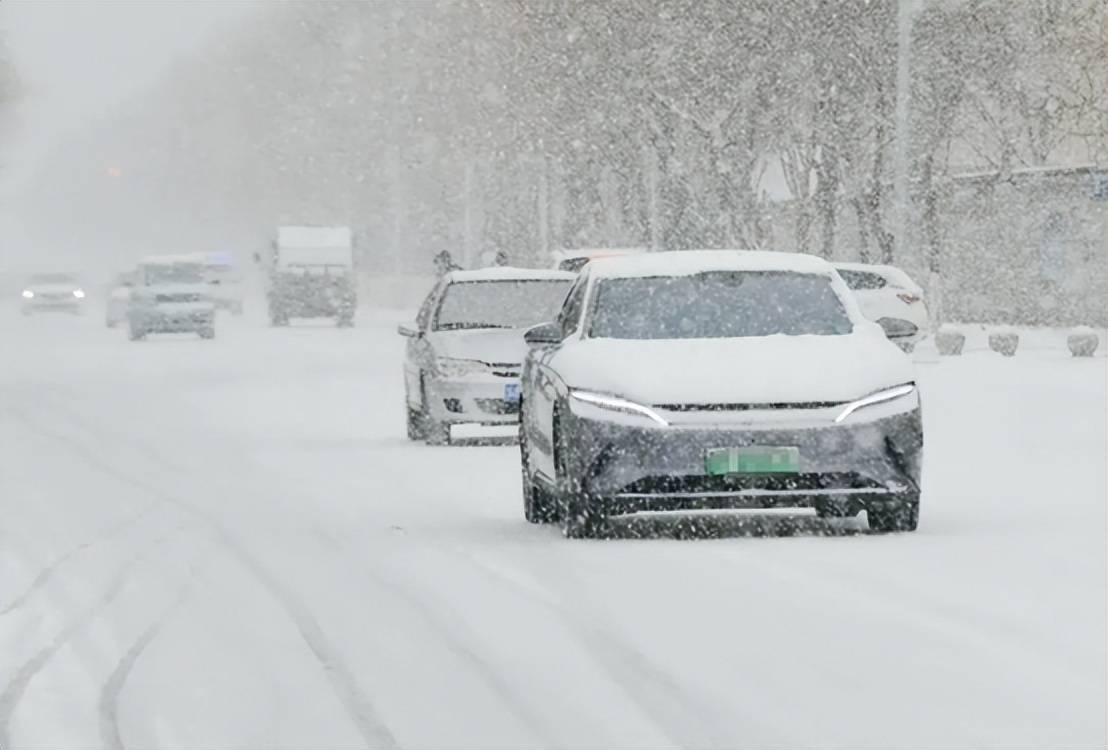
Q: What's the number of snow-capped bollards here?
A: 3